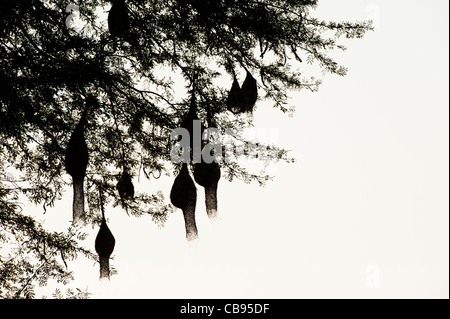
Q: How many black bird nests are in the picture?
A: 9